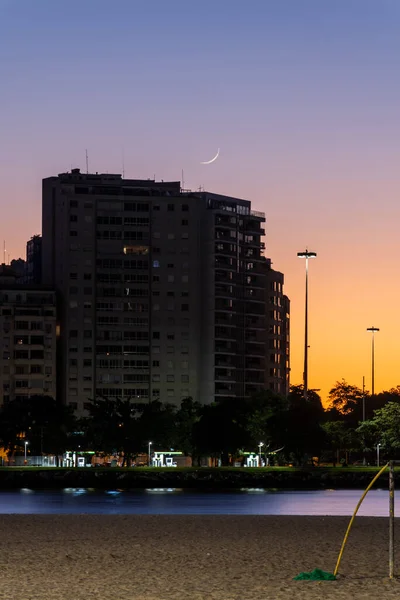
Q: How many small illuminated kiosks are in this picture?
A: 3